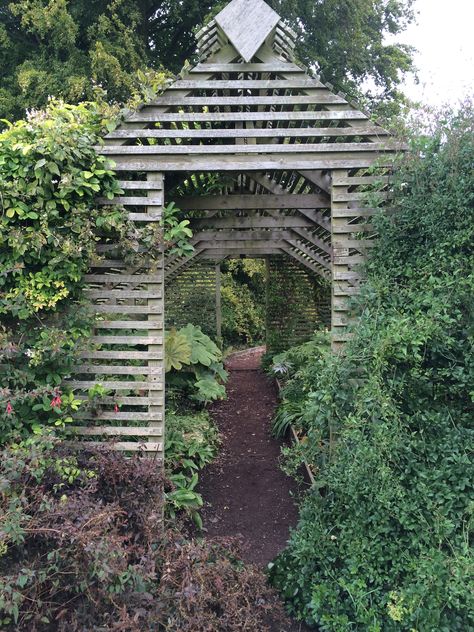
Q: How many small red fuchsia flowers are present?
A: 4